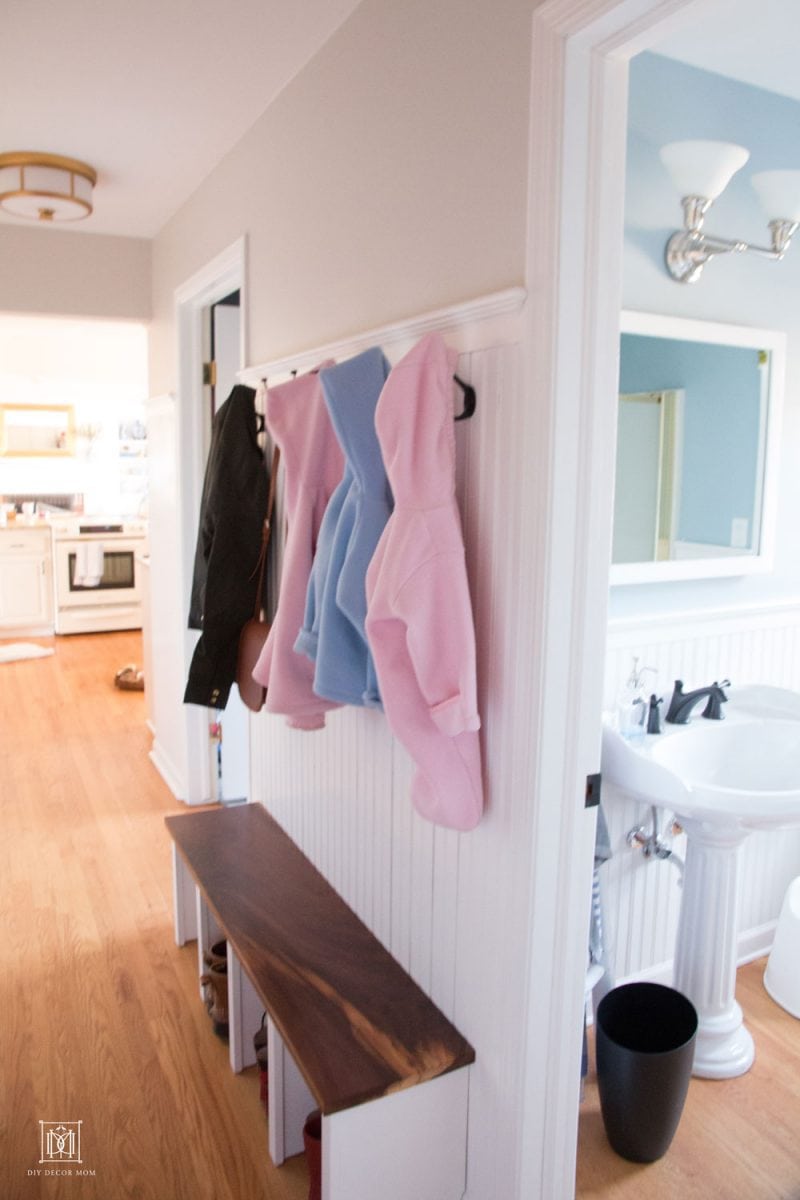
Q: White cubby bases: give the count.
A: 5